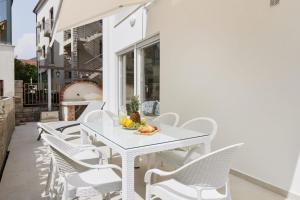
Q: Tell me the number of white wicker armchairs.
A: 6